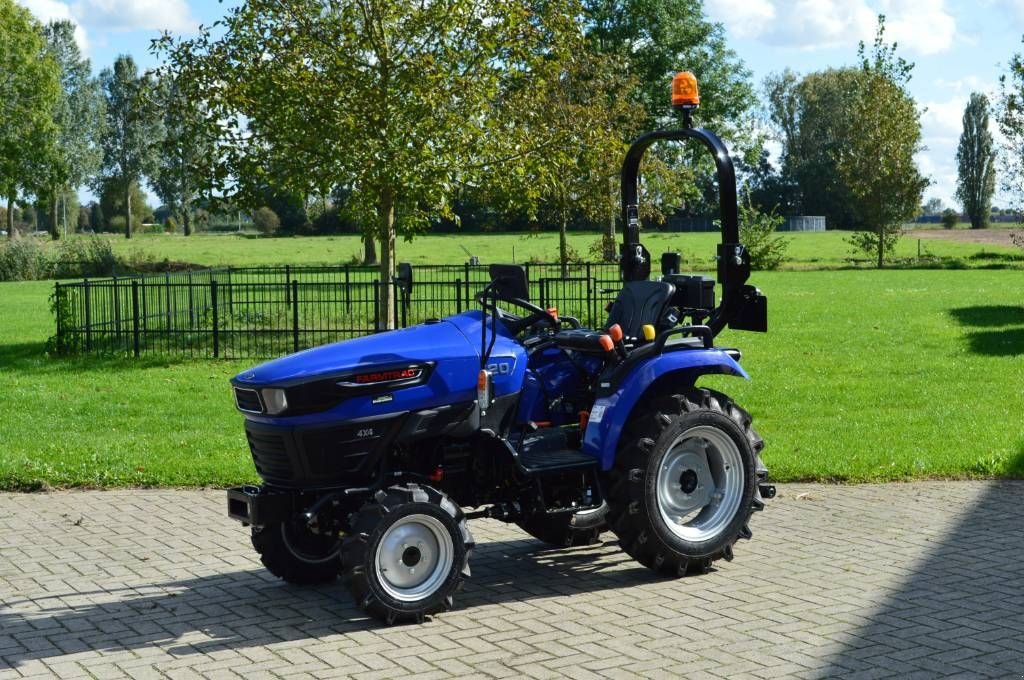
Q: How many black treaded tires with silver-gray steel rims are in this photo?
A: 4